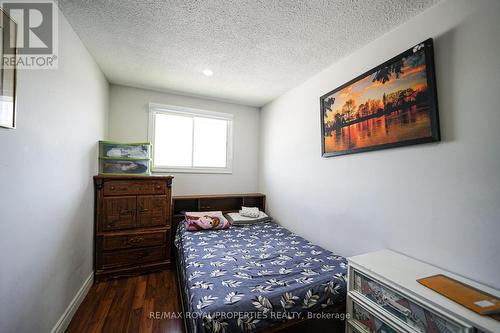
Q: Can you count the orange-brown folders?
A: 1